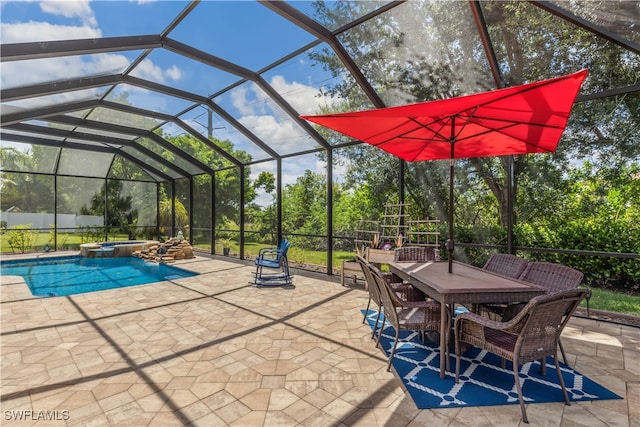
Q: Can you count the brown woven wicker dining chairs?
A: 6